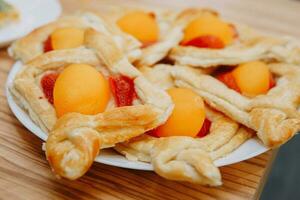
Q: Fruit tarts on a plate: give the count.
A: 6